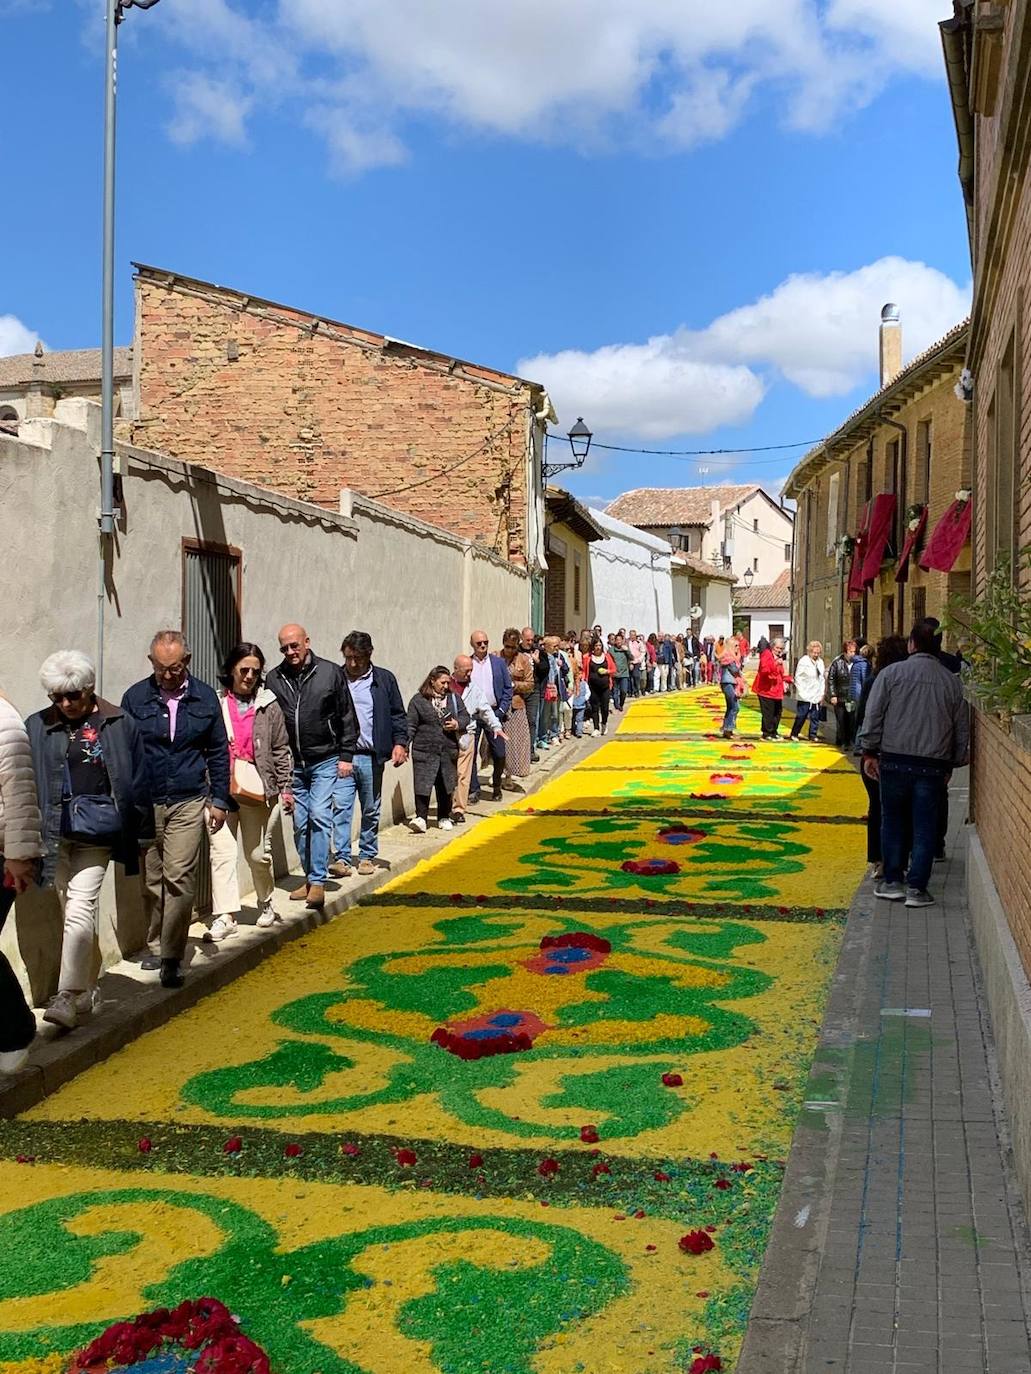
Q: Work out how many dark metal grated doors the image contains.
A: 1